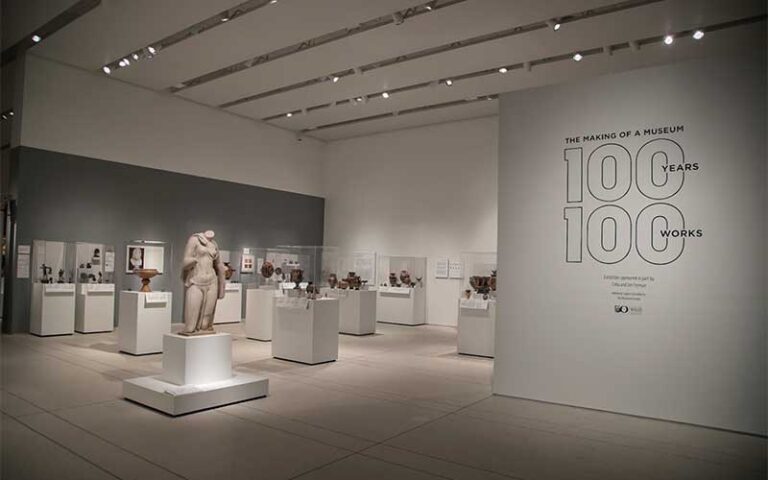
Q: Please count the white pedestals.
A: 10